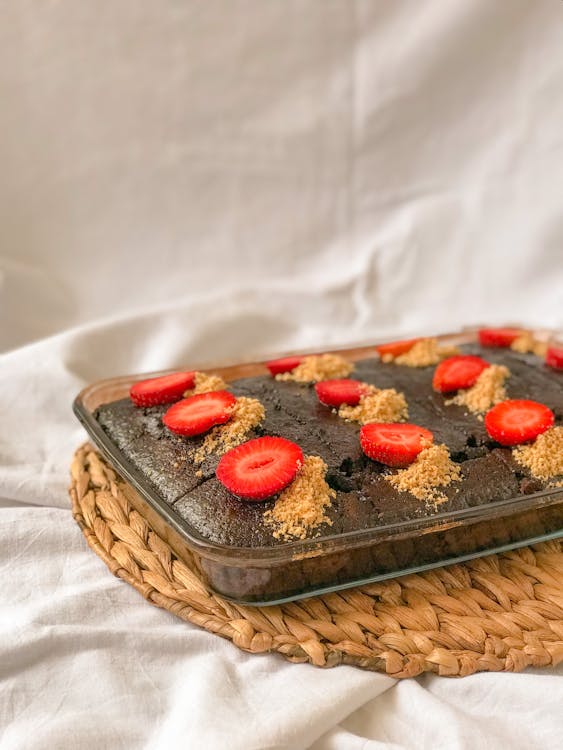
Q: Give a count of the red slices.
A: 11